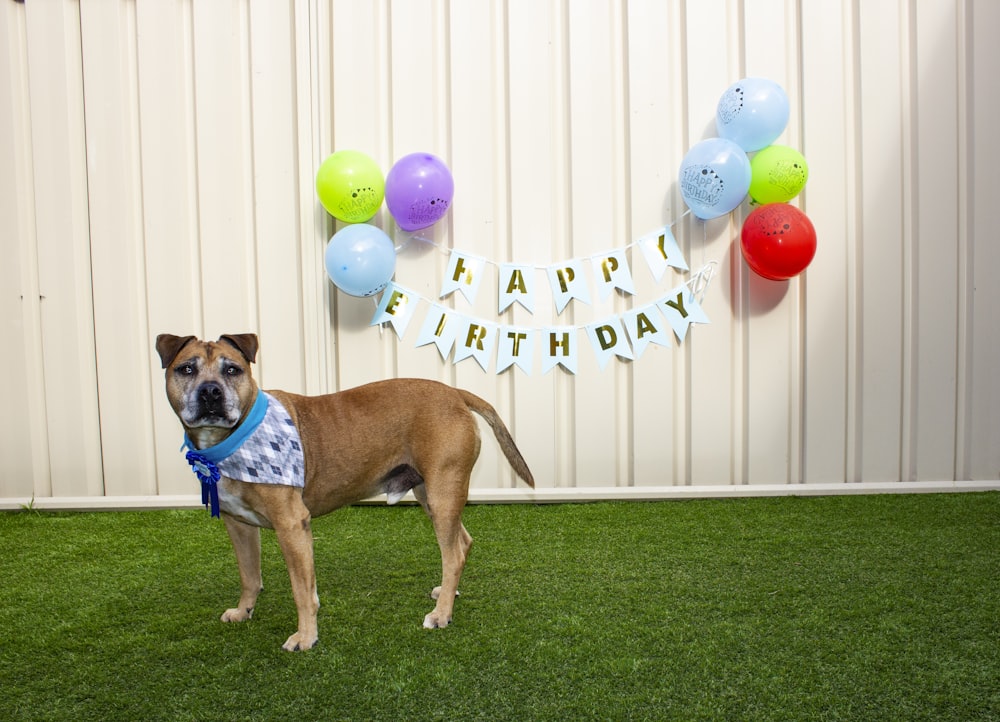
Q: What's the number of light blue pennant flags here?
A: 13